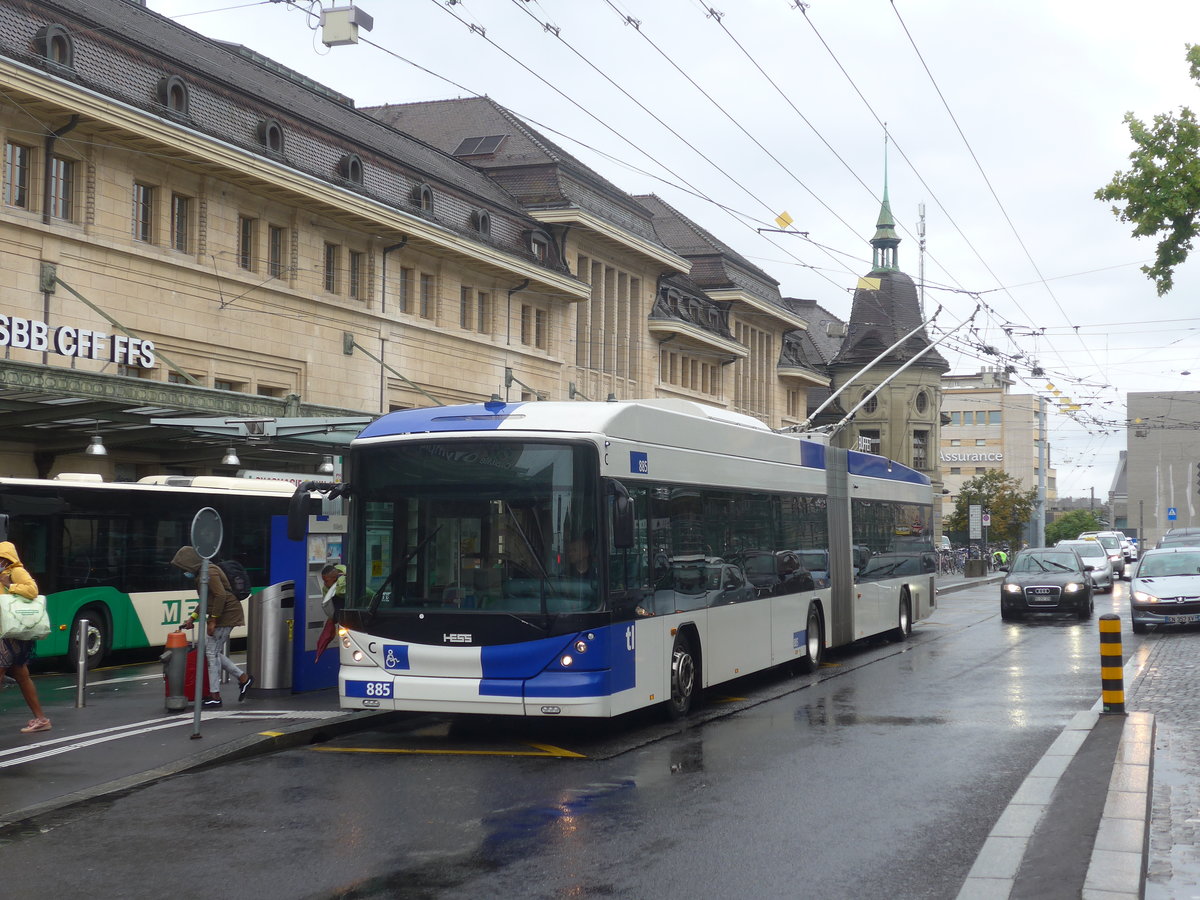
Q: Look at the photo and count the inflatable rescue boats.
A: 0